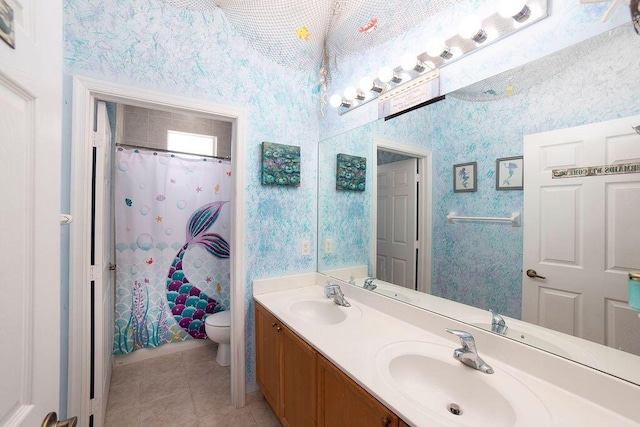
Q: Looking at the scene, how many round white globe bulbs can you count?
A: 8